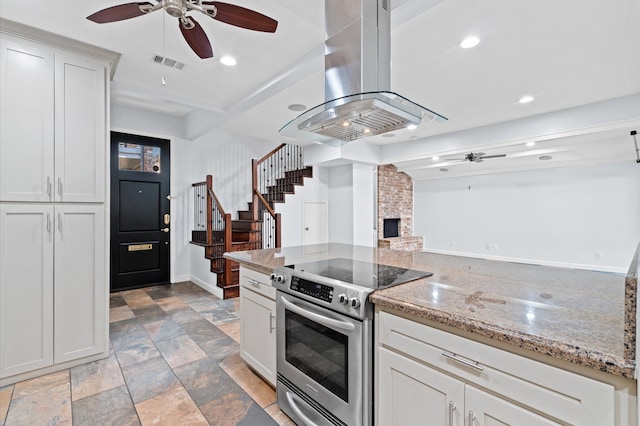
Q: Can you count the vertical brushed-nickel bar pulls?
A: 7